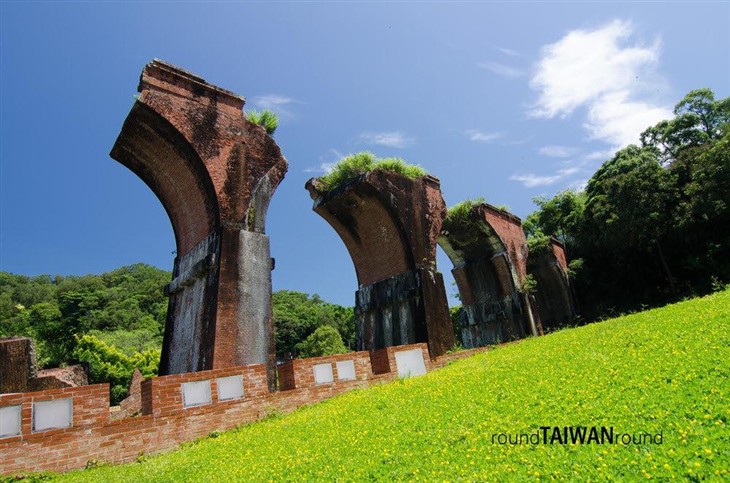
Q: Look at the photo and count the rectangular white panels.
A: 7